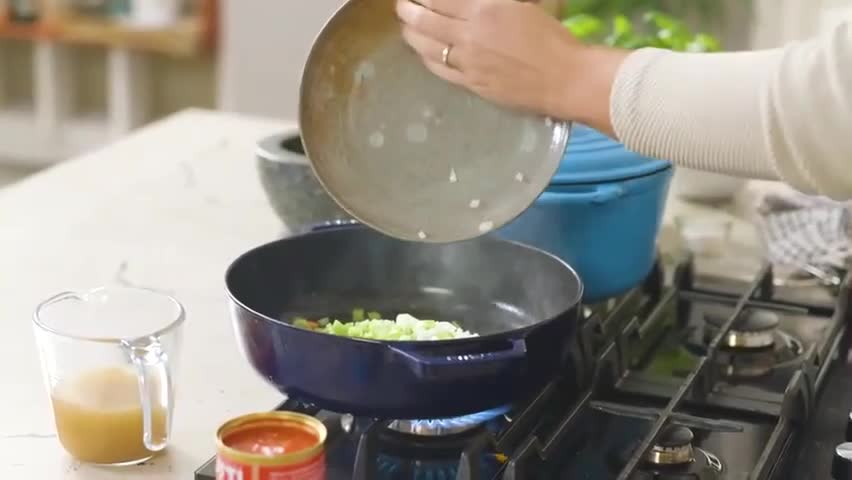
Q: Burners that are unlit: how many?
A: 2